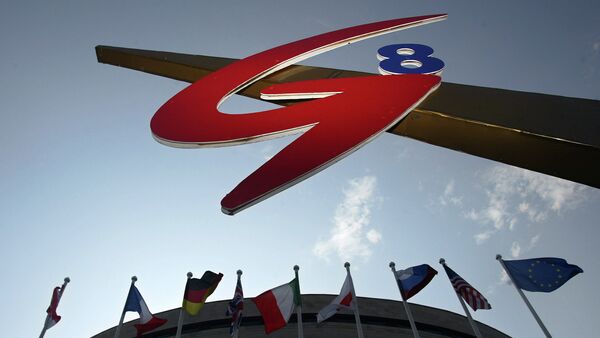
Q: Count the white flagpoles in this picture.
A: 9